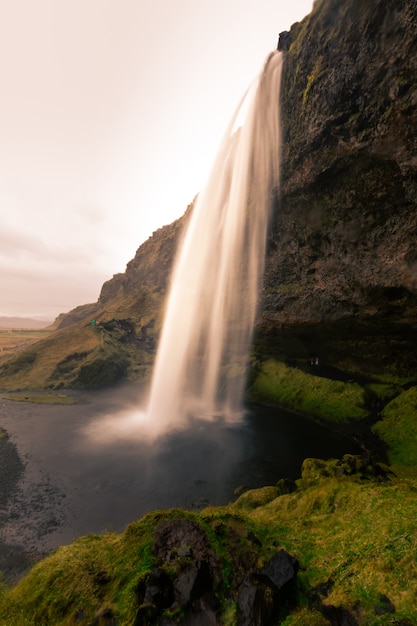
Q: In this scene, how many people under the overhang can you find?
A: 2